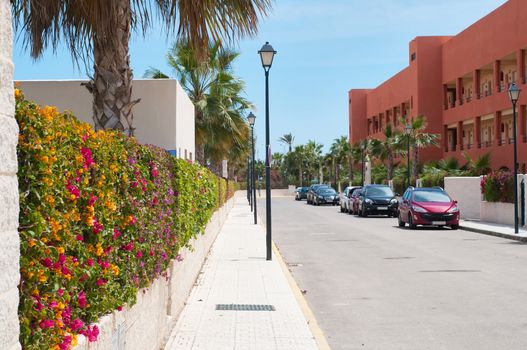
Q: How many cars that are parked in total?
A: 7